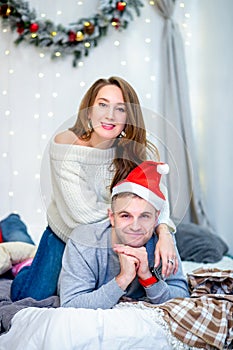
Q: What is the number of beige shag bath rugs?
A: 0